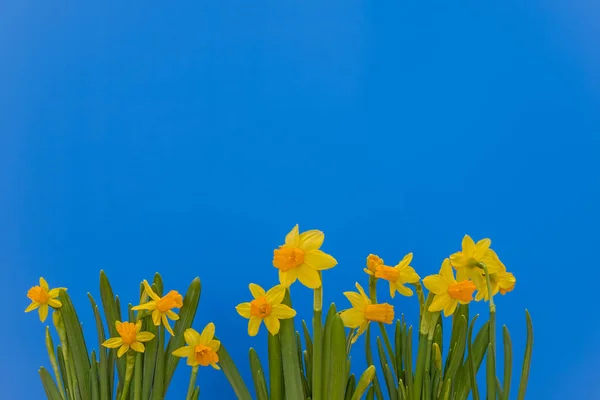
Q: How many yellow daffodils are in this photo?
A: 12